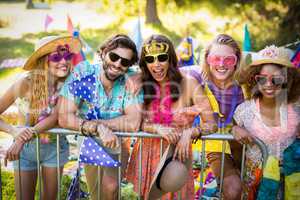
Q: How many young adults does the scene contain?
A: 5